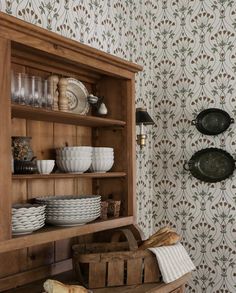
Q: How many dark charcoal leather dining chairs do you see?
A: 0